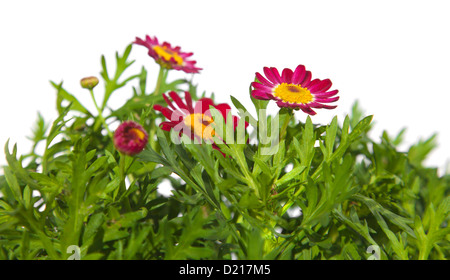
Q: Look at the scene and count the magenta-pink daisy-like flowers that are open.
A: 3